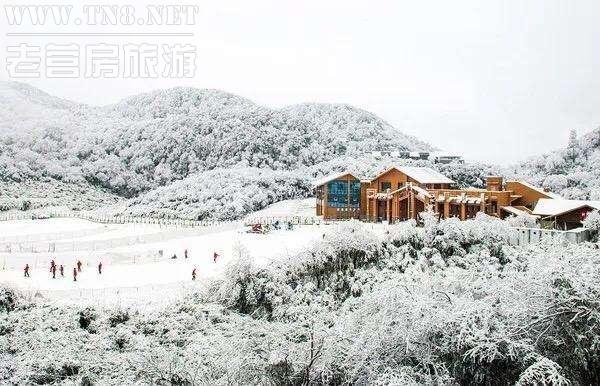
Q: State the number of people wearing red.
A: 10